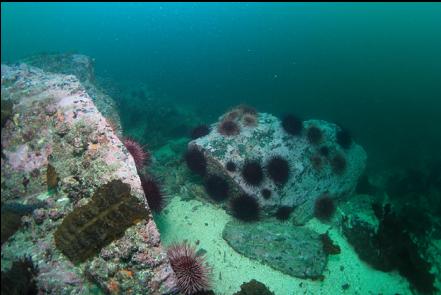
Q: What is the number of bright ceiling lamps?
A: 0